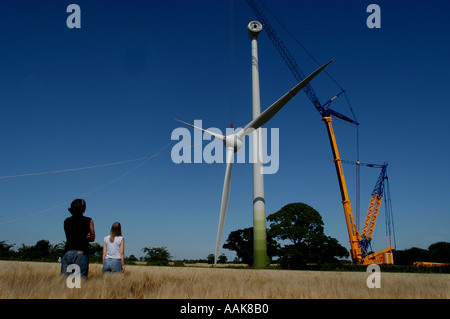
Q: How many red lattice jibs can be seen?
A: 0